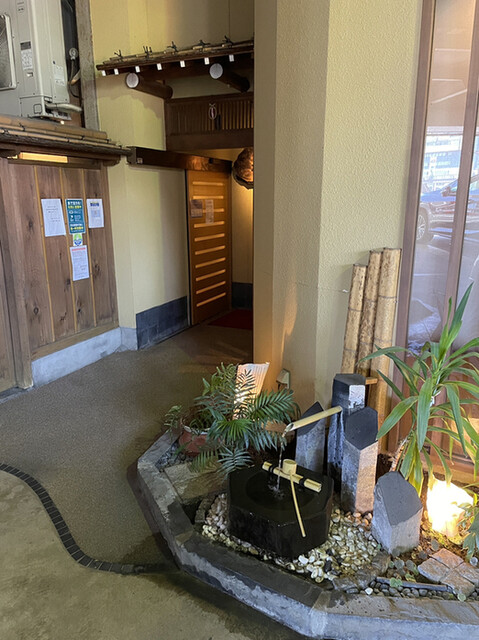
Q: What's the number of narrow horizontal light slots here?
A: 10